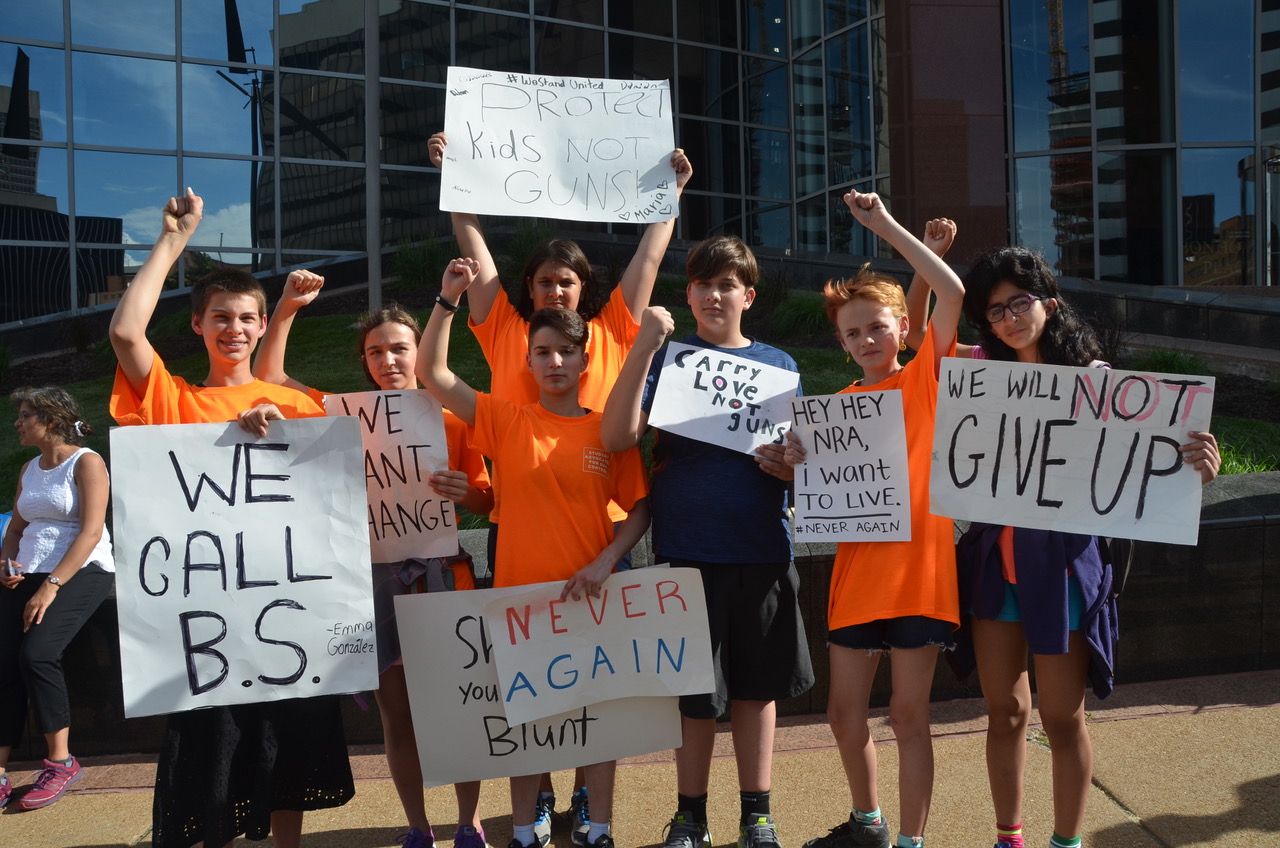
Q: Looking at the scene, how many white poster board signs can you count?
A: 8